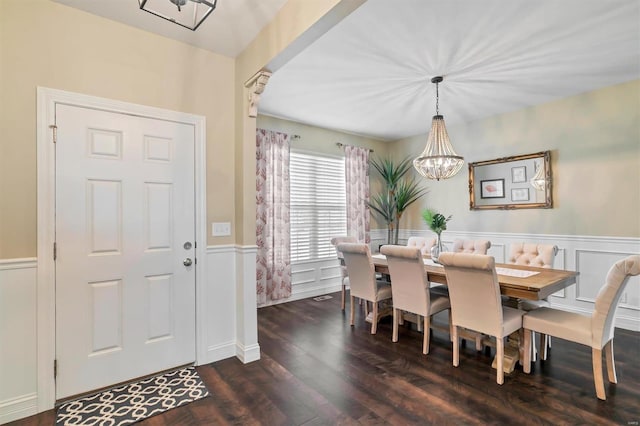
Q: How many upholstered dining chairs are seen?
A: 8